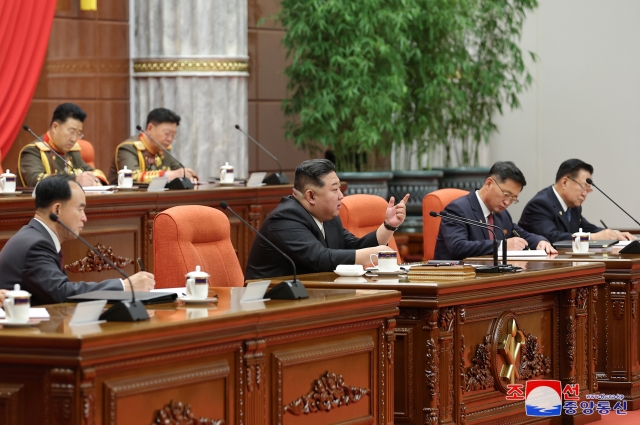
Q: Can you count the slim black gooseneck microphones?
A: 8